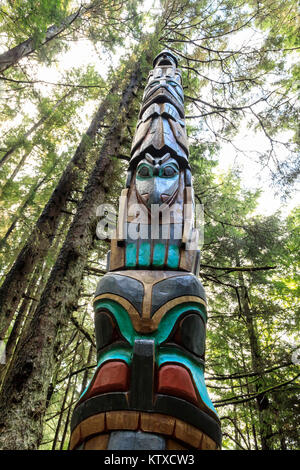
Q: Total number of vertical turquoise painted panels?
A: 4